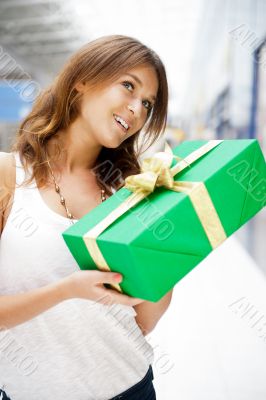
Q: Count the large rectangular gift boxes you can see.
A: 1